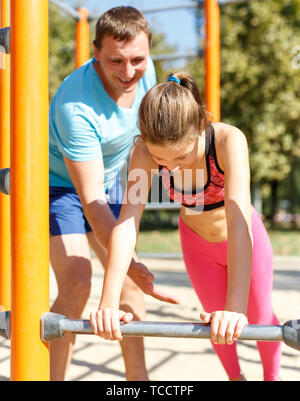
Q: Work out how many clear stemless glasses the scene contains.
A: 0